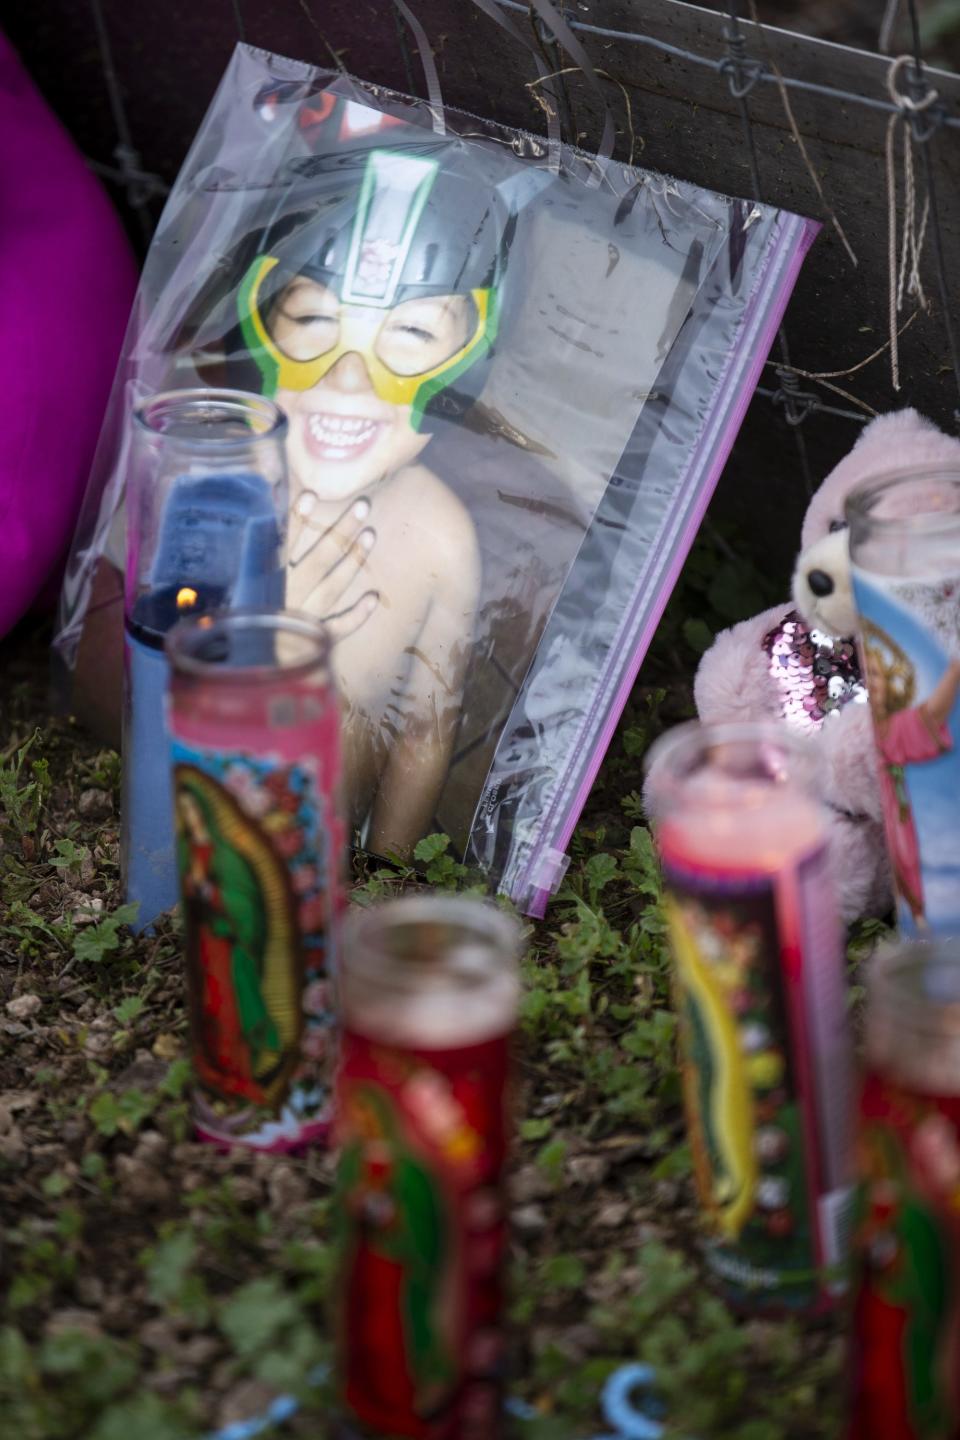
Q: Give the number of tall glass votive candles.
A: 6